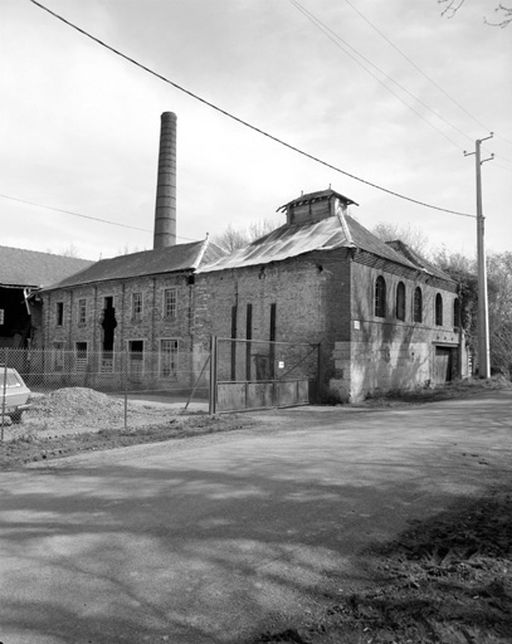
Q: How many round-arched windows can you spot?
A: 5